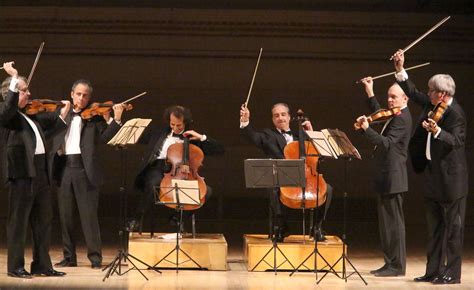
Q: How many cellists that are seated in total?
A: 2